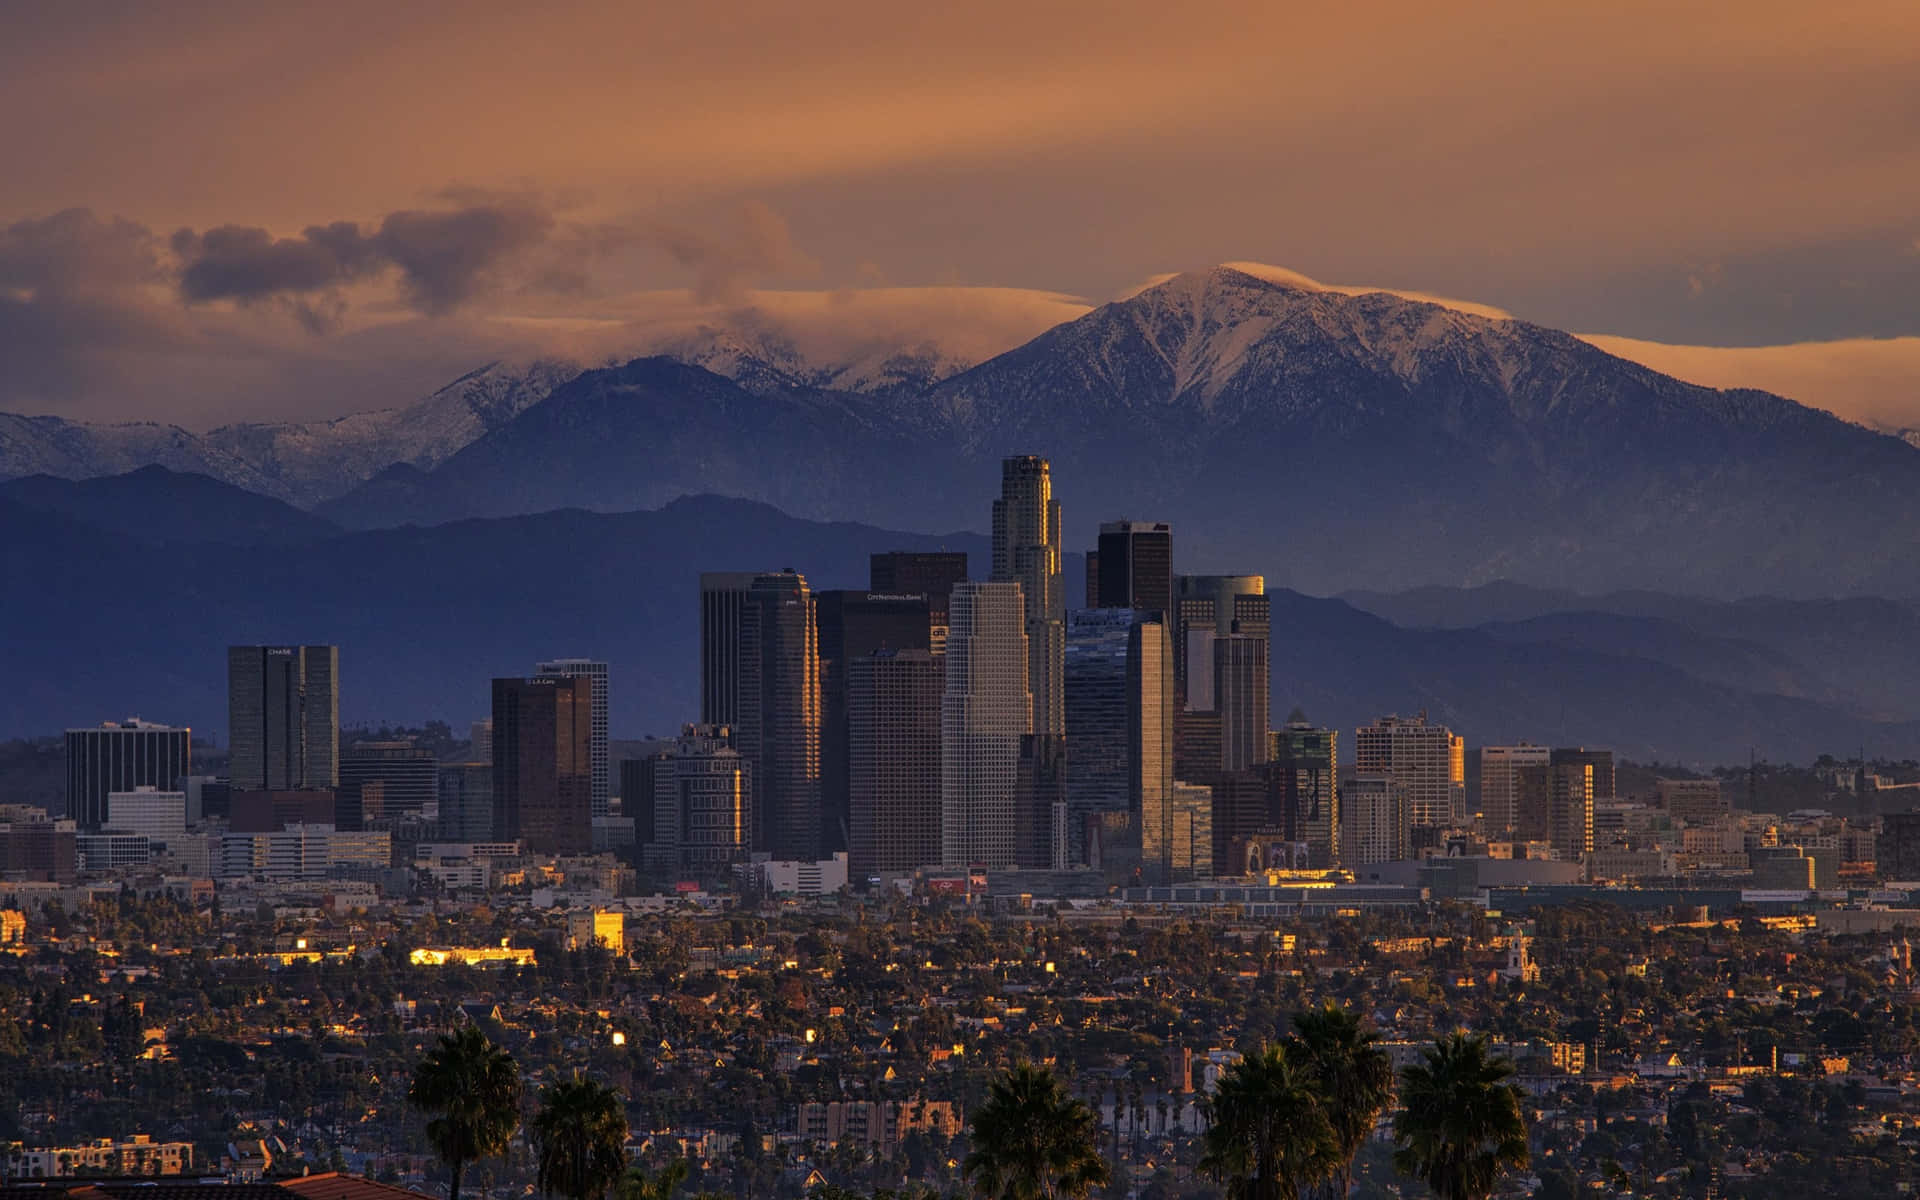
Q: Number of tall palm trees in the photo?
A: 6